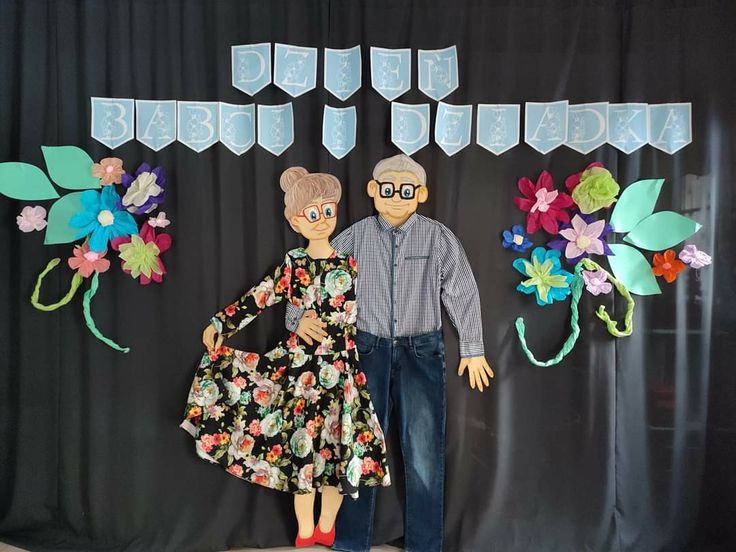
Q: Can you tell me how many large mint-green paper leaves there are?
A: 6